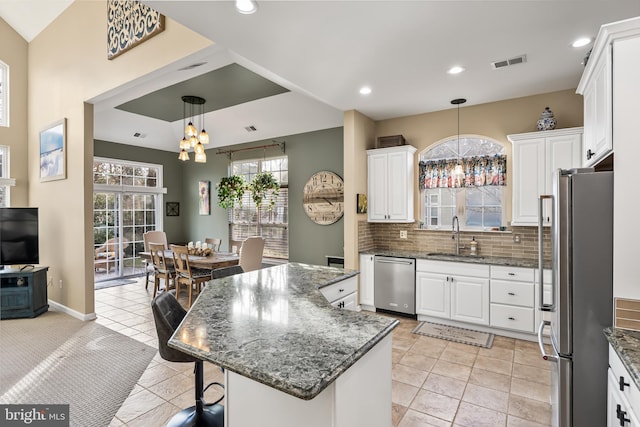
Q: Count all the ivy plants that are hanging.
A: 2